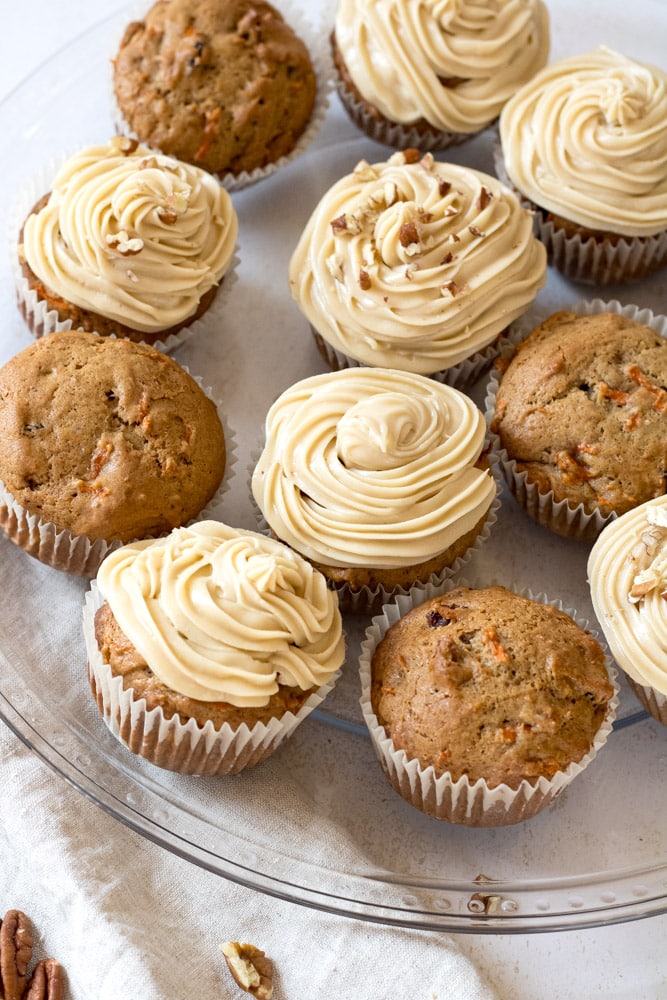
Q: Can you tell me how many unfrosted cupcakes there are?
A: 4